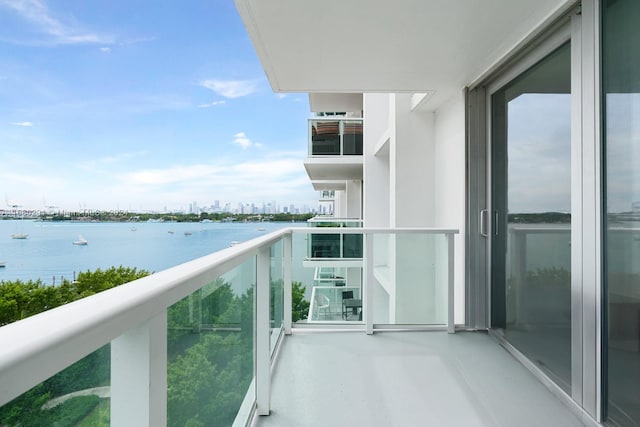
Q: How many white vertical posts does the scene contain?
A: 5